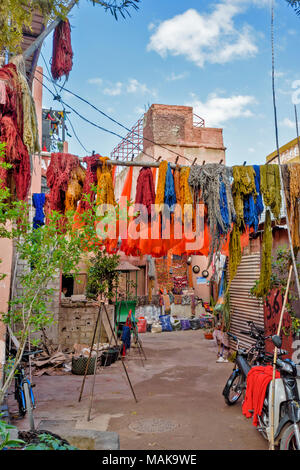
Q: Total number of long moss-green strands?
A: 2